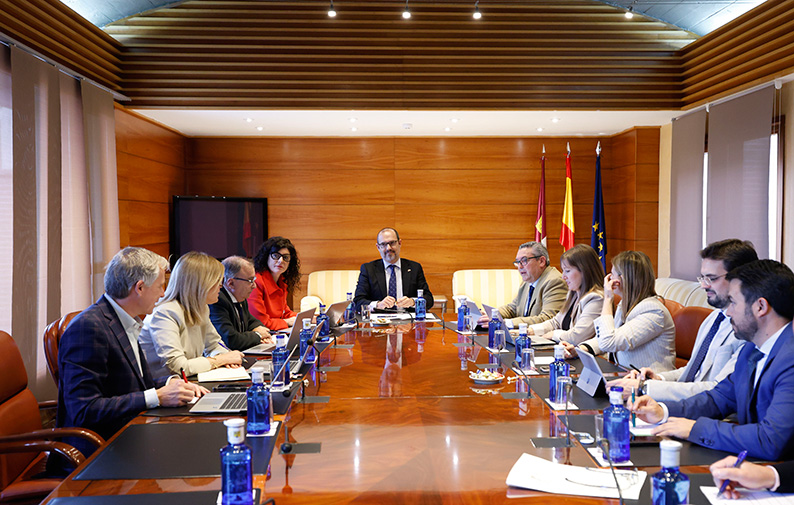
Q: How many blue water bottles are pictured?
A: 13